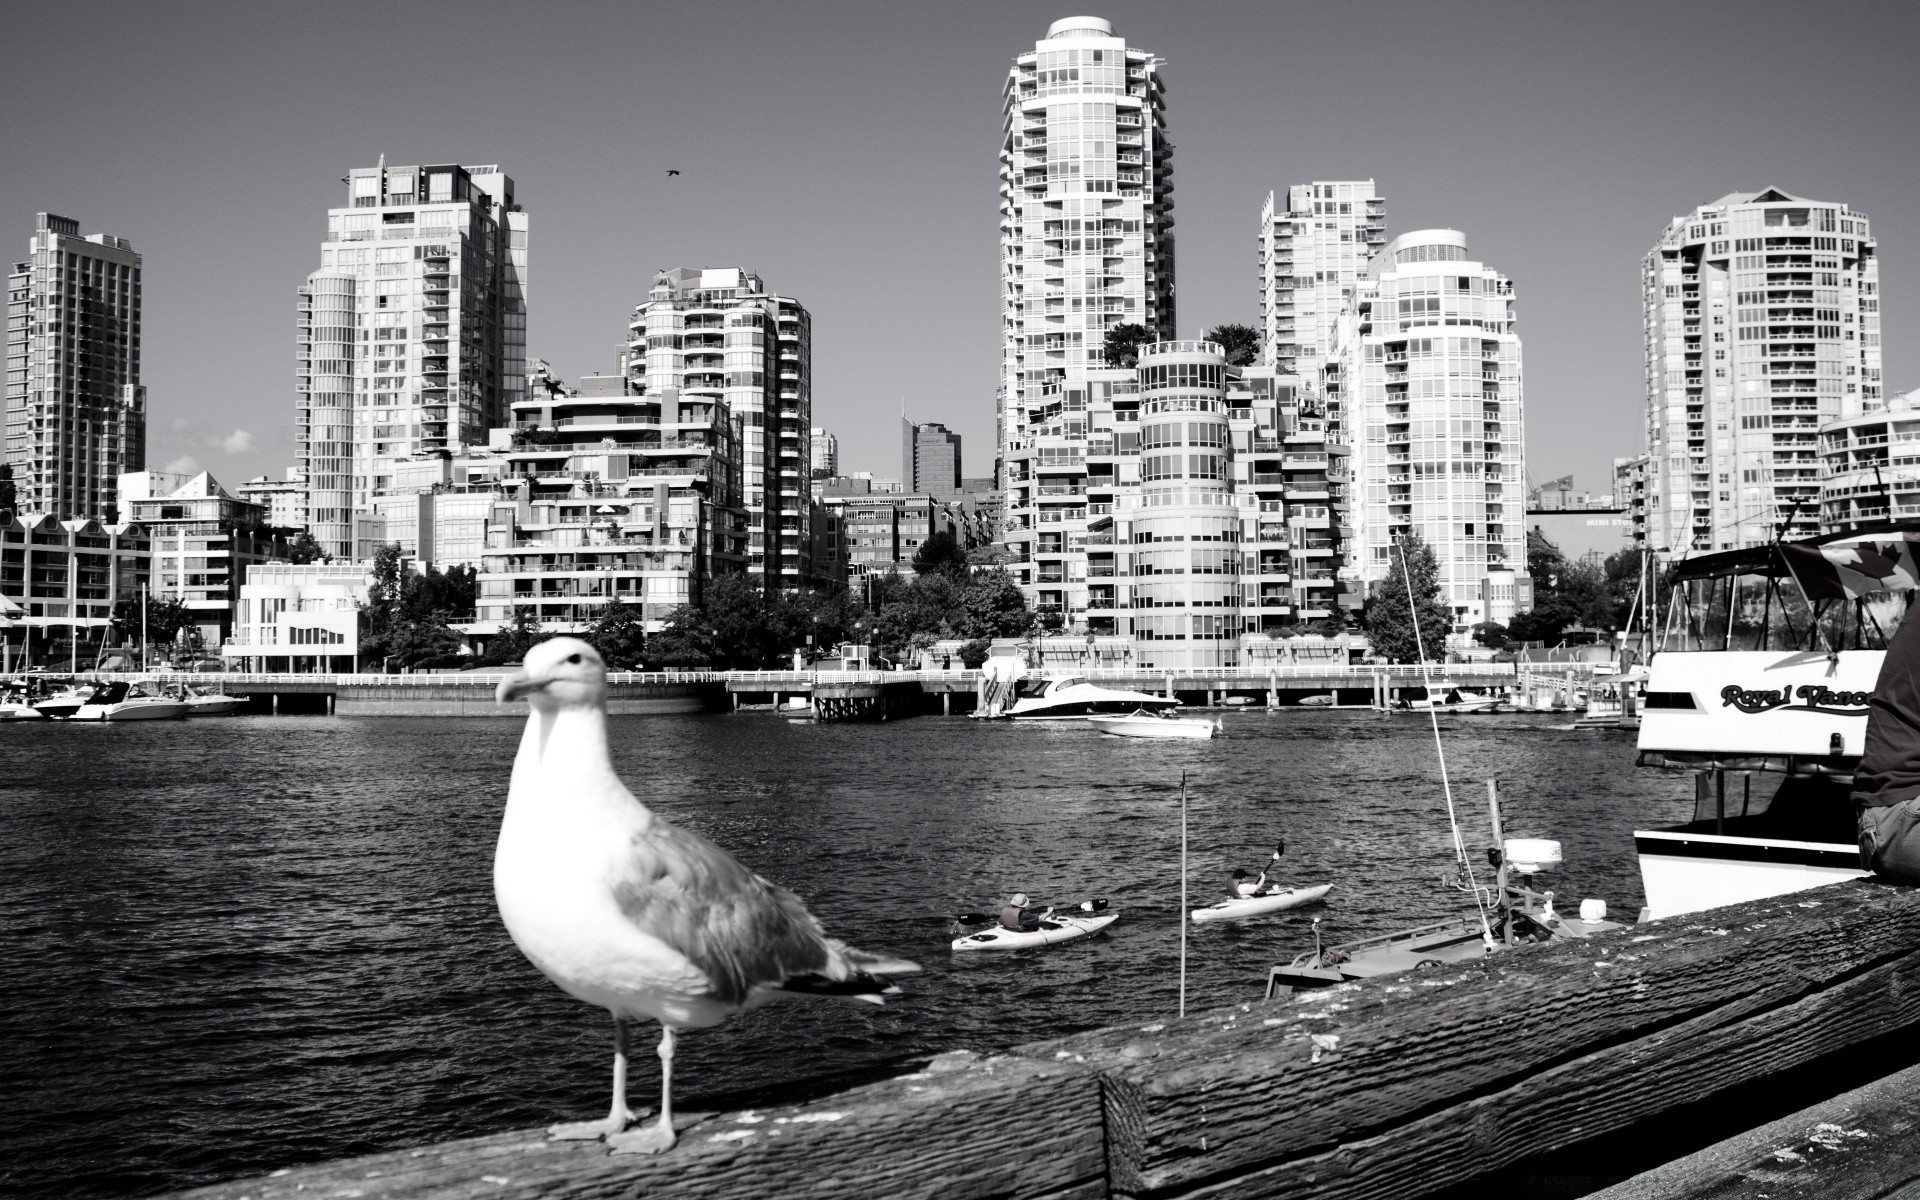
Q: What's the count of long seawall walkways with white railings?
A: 1